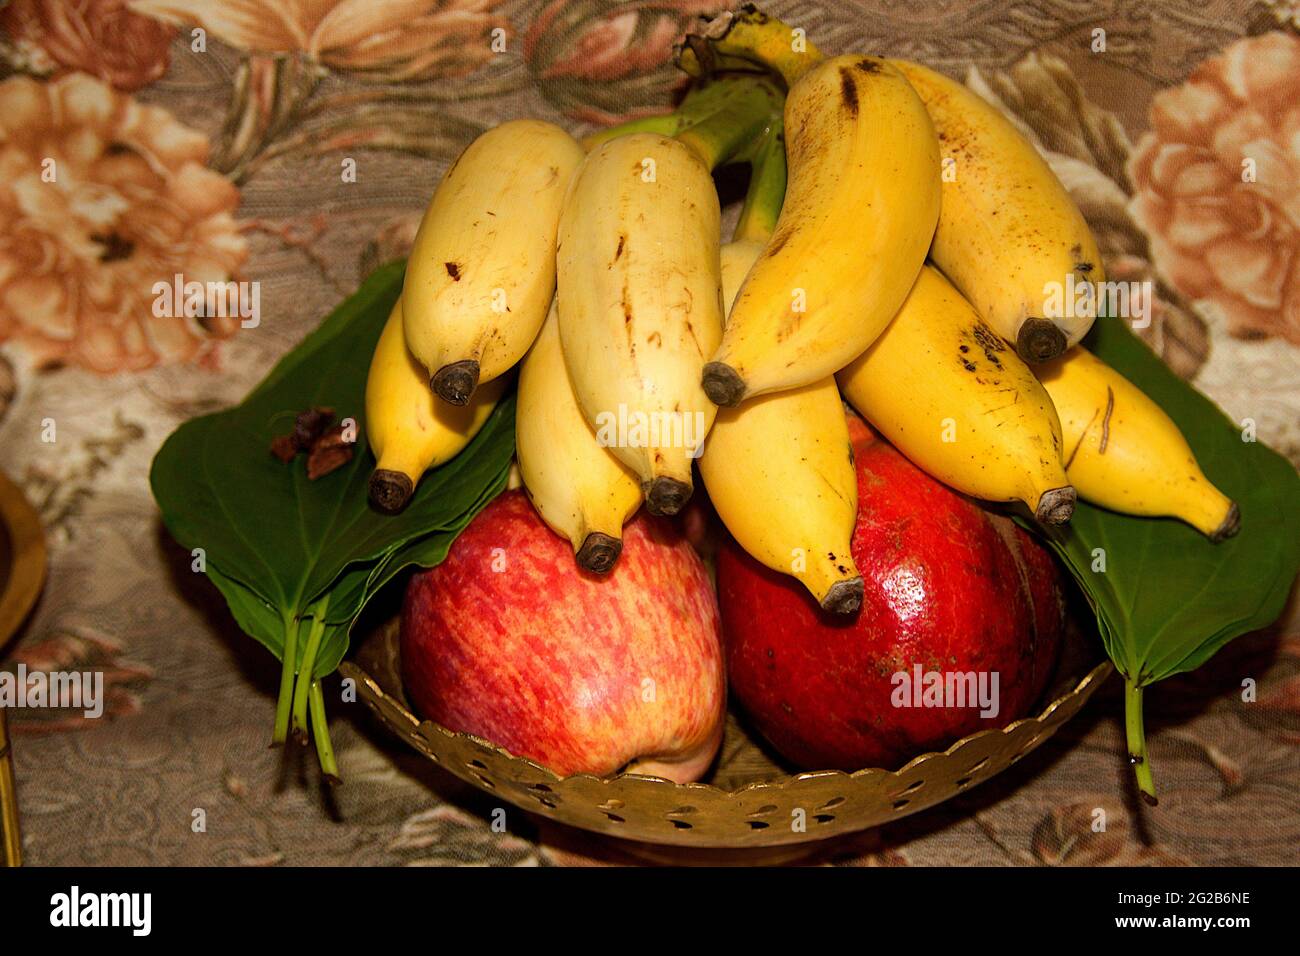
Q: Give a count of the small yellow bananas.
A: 9